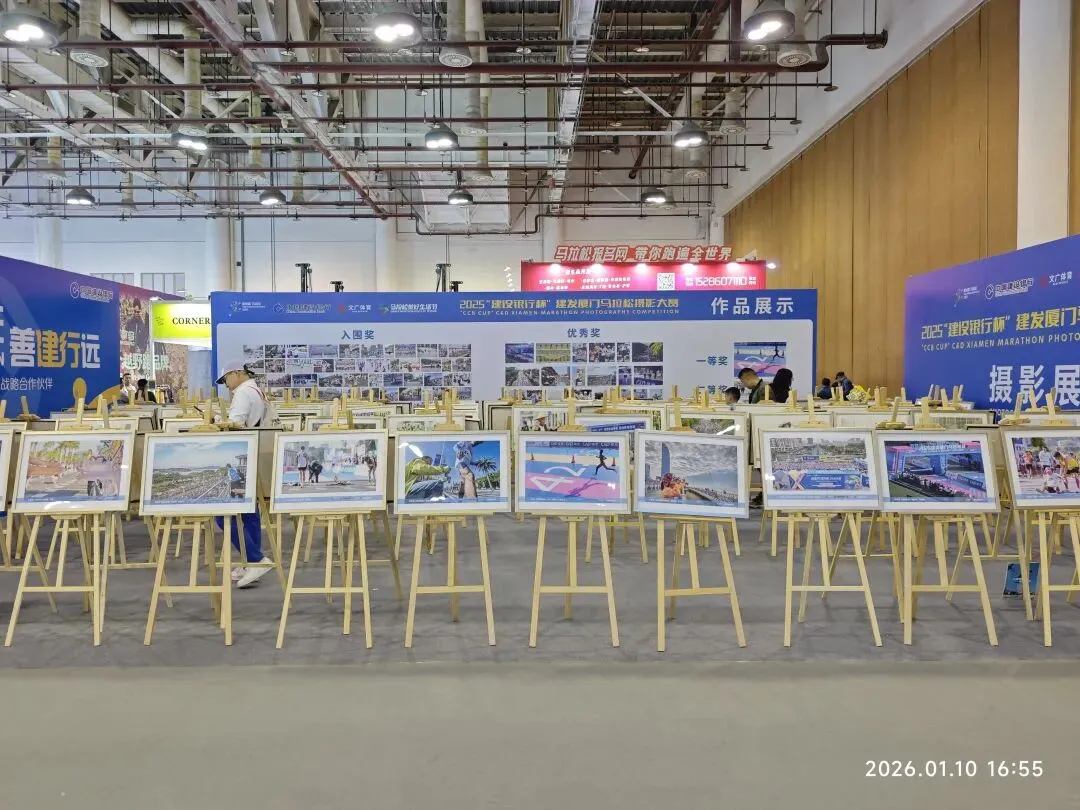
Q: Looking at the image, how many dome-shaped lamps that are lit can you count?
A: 10